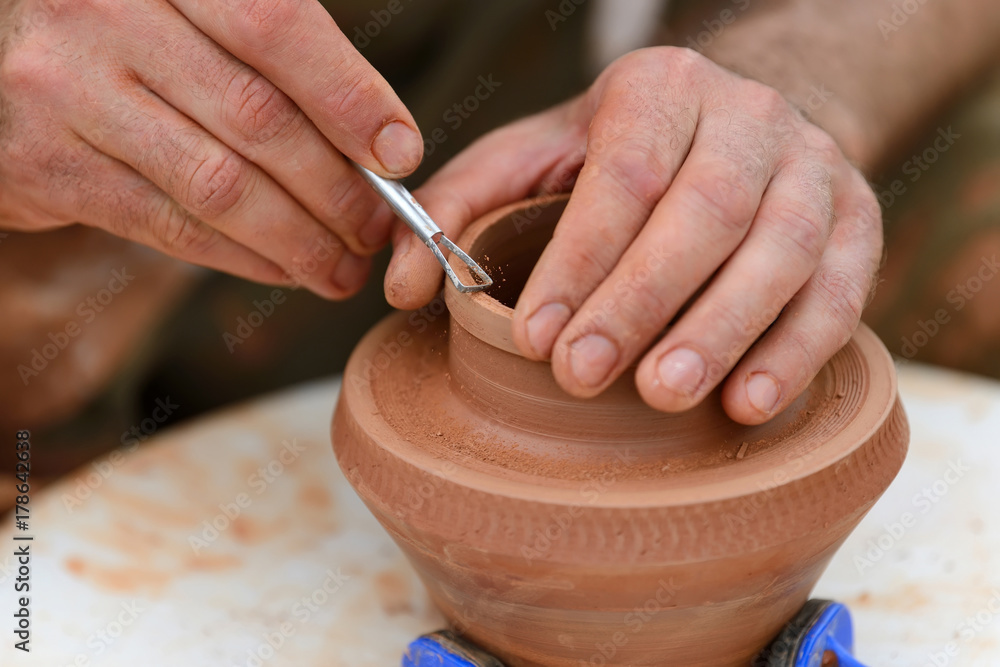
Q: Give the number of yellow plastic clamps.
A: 0